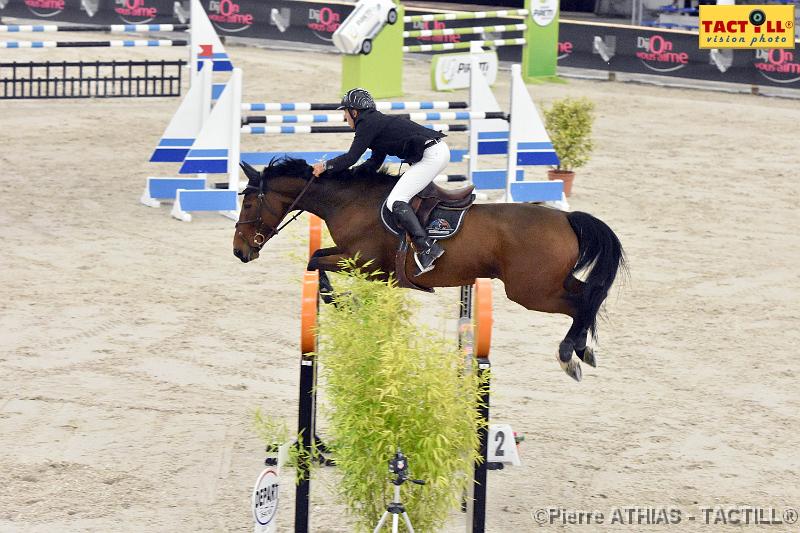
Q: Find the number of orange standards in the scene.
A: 3